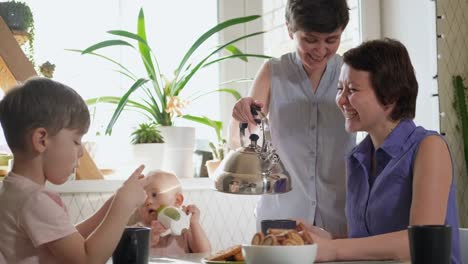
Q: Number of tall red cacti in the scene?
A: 0